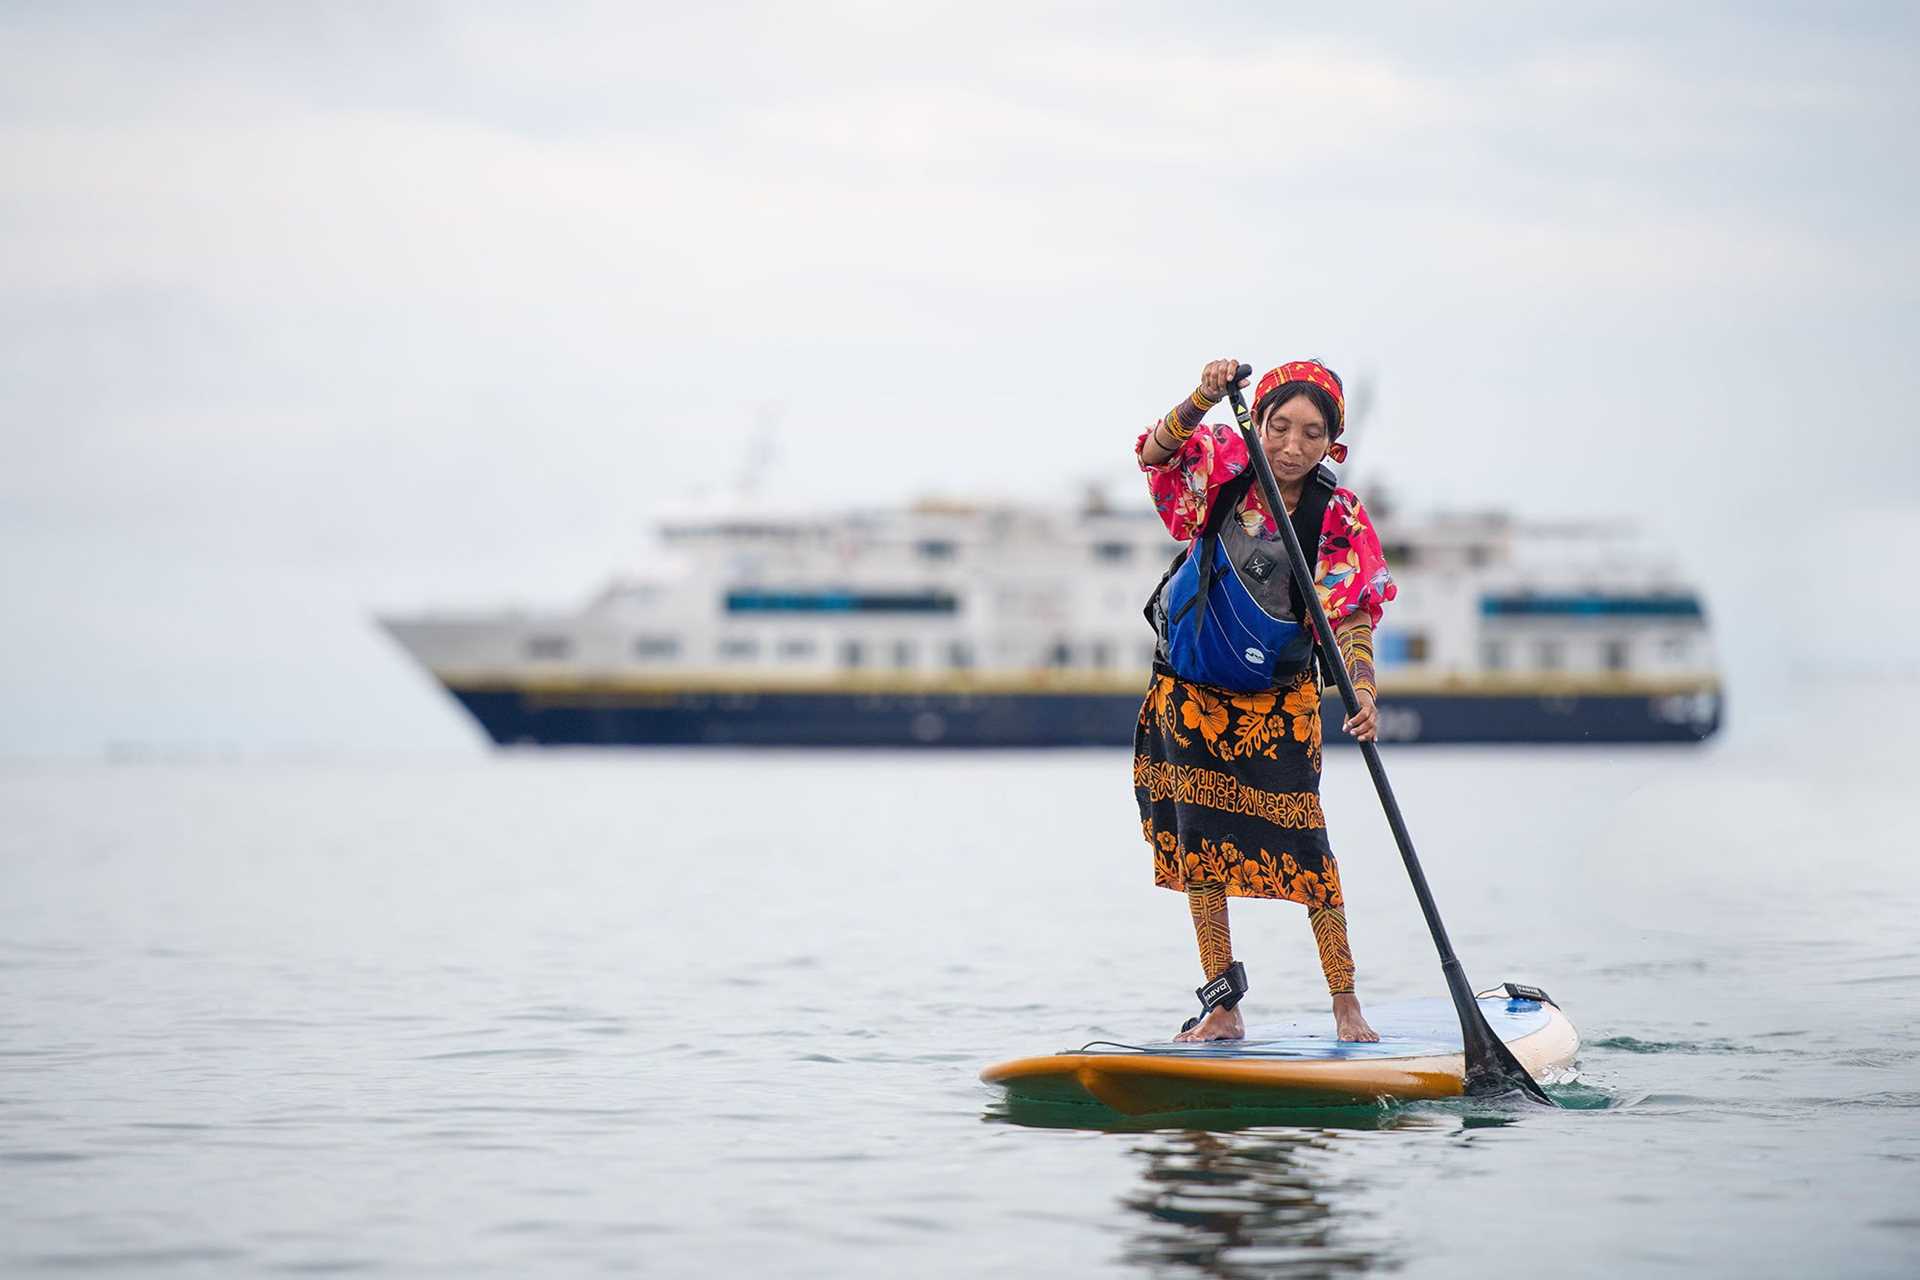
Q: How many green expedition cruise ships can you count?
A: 0